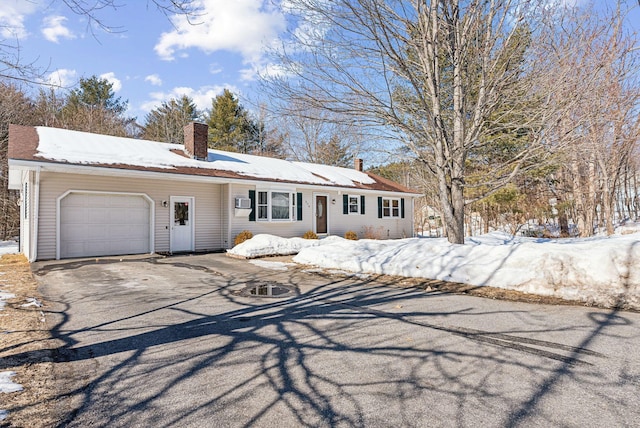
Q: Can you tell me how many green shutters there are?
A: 6